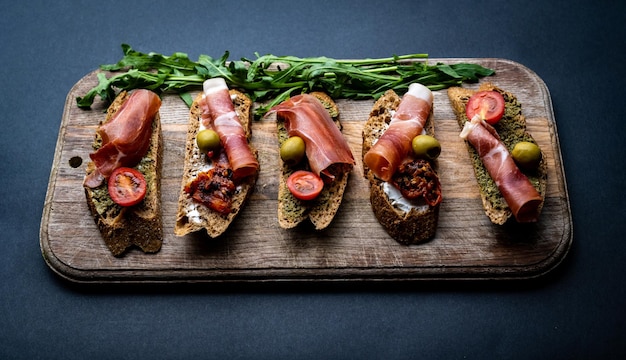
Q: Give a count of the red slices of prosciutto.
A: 5